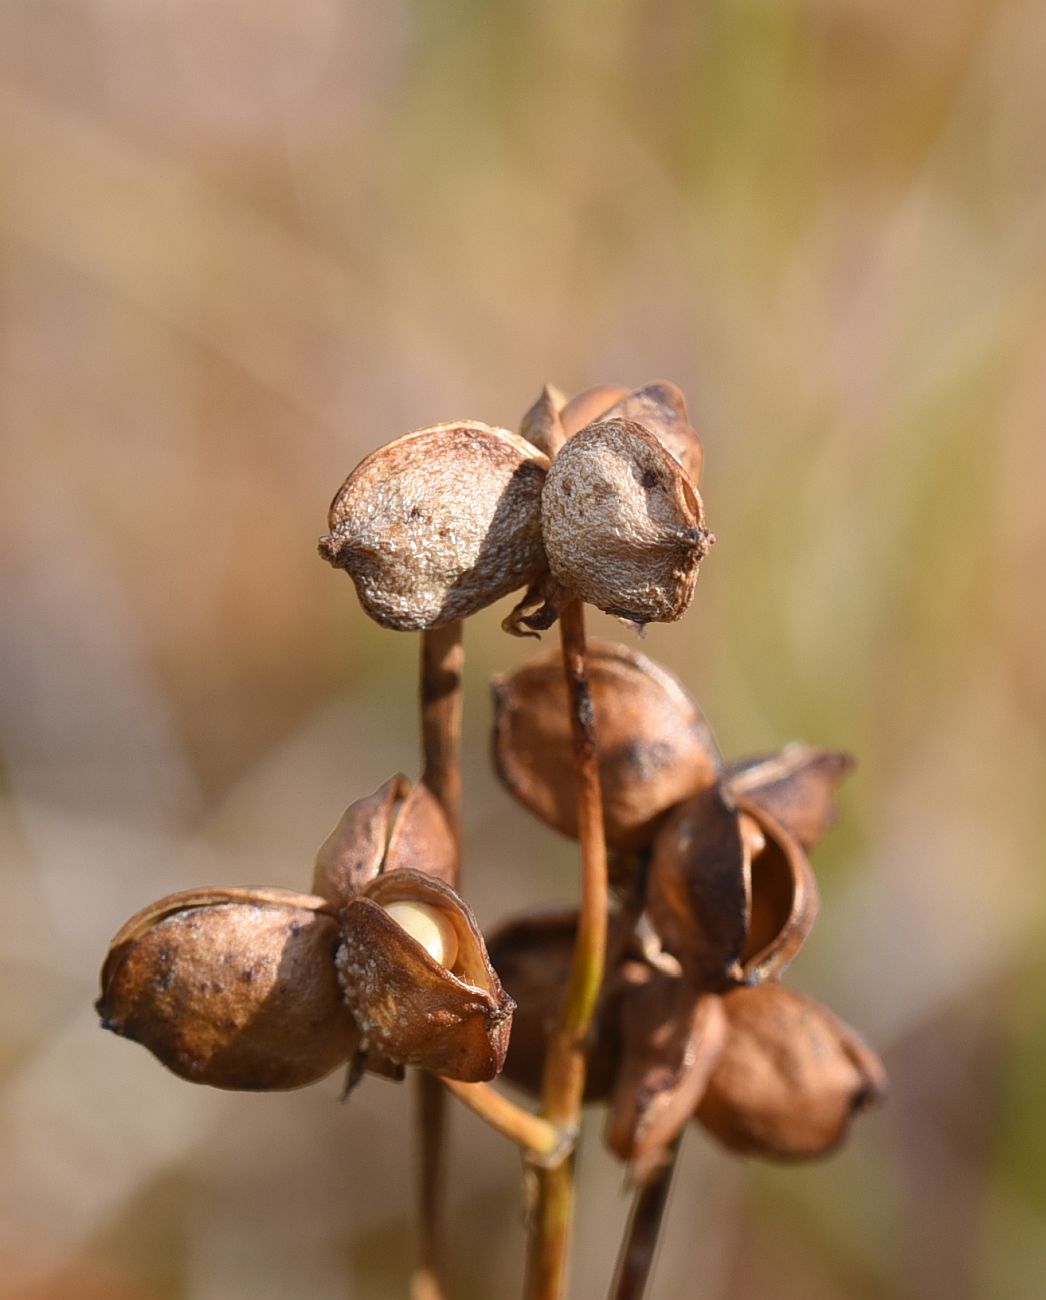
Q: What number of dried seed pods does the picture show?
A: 12